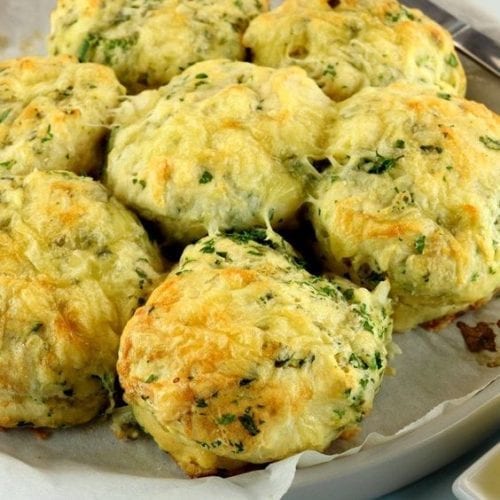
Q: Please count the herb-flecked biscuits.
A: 7